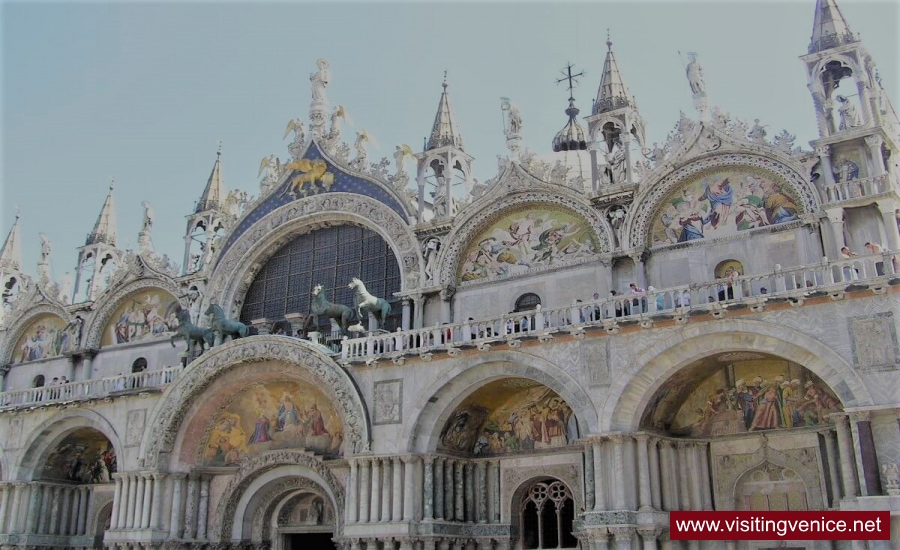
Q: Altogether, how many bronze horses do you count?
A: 4